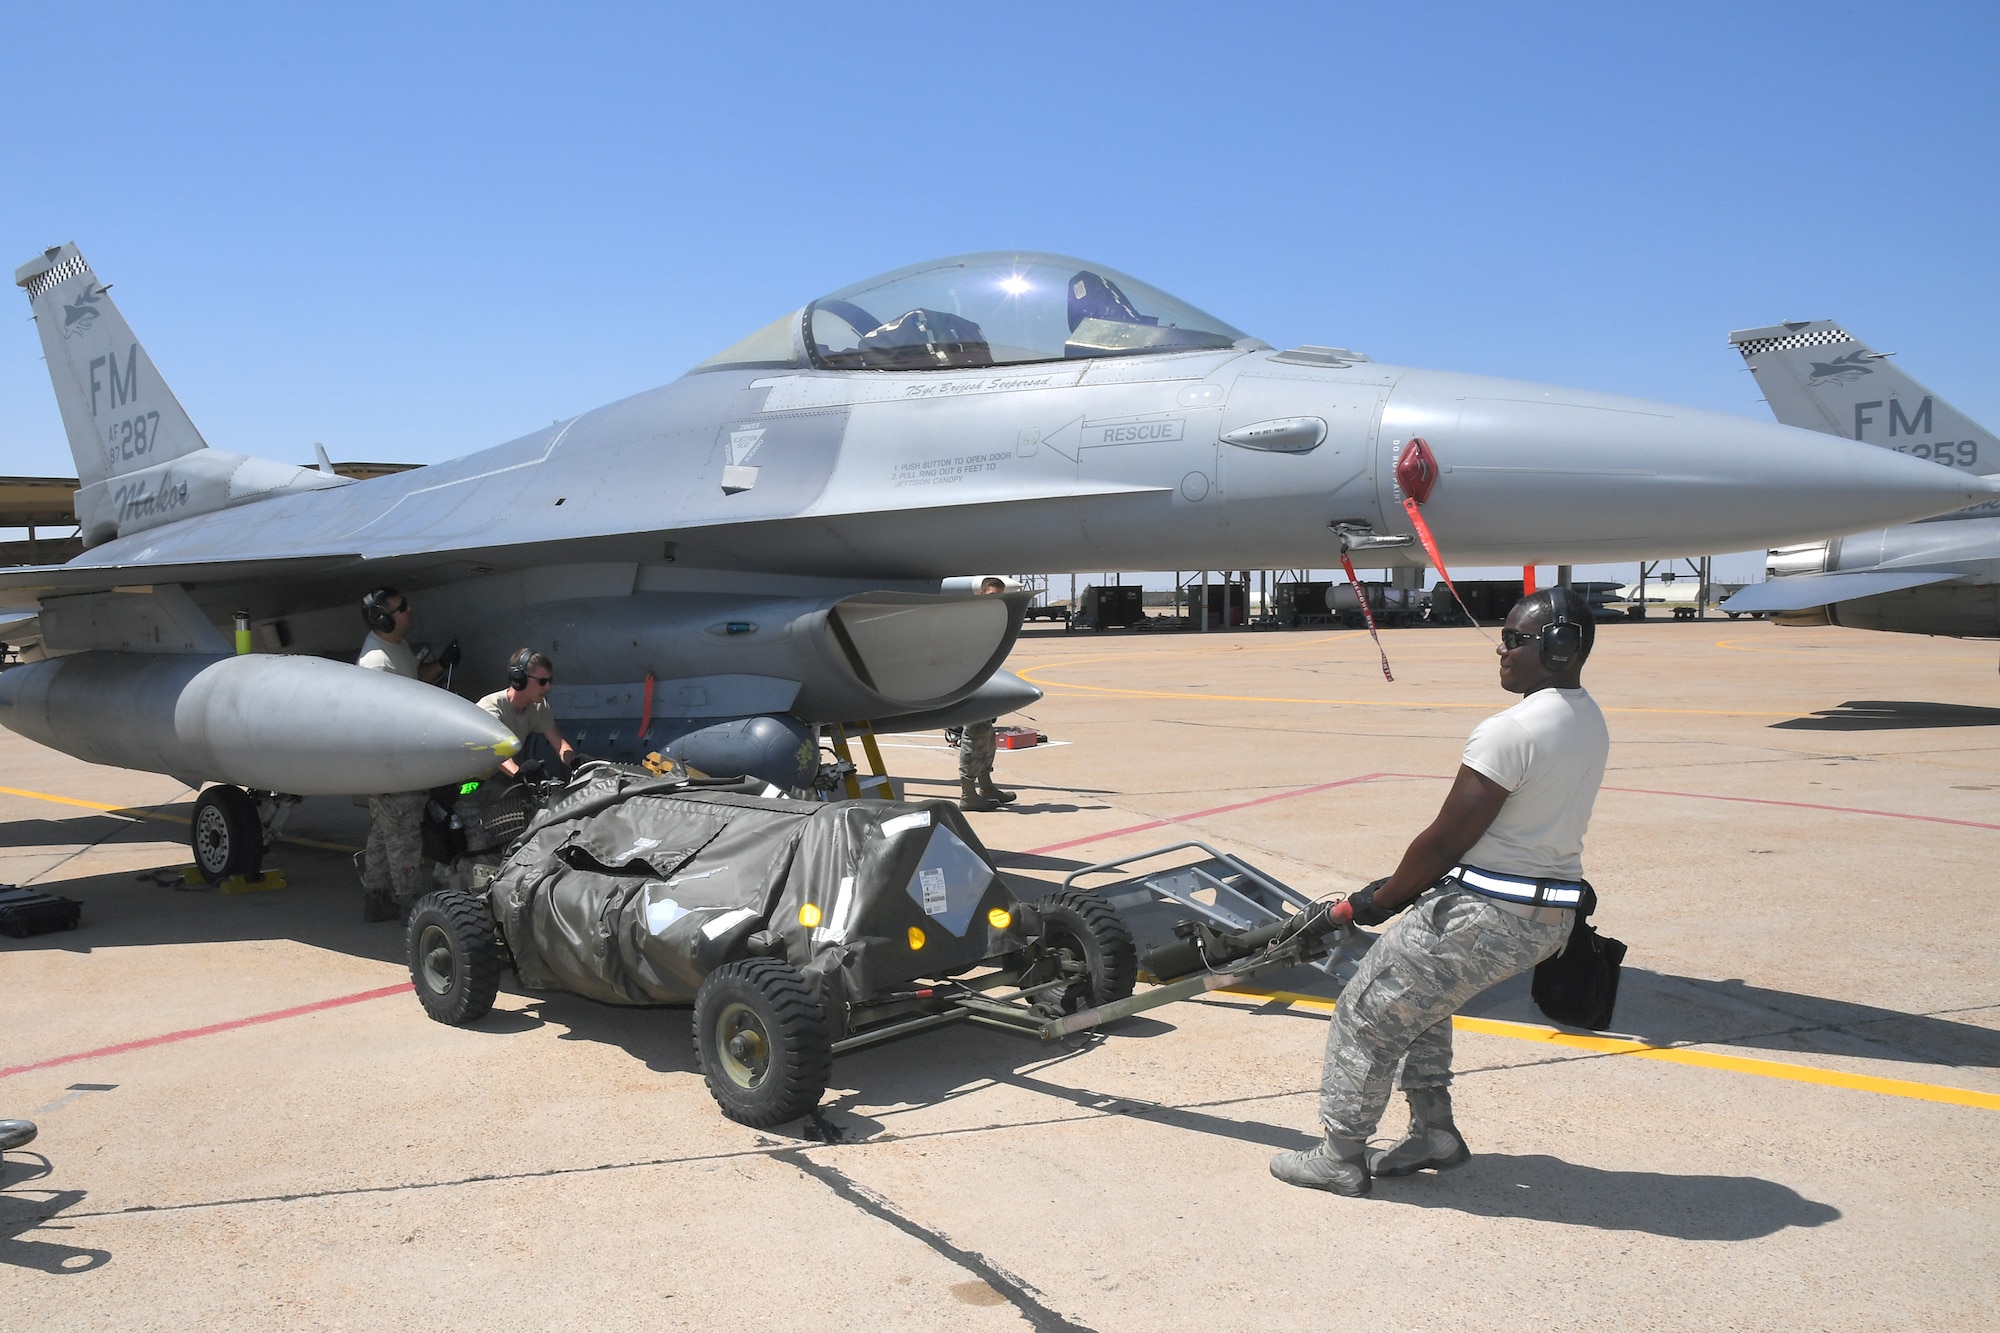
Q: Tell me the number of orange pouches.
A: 0